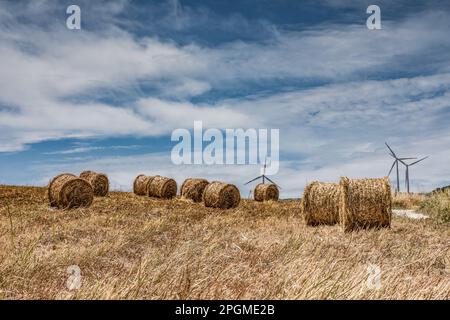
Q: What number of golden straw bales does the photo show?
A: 9